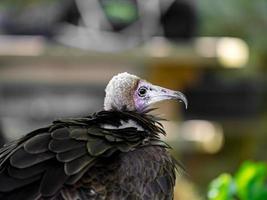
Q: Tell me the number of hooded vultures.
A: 1